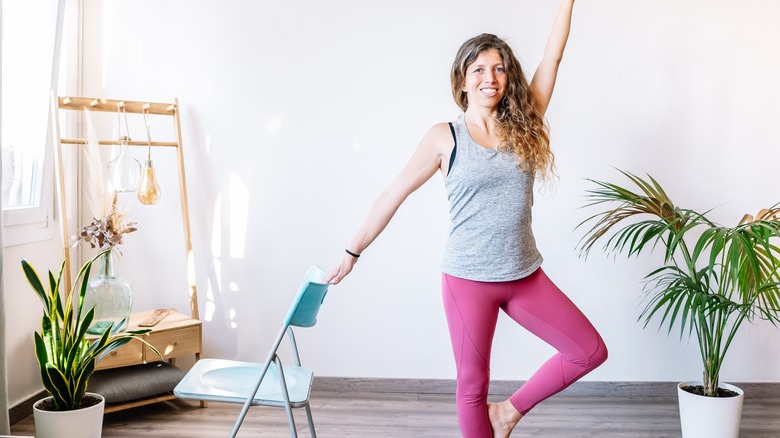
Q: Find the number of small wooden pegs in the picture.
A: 5